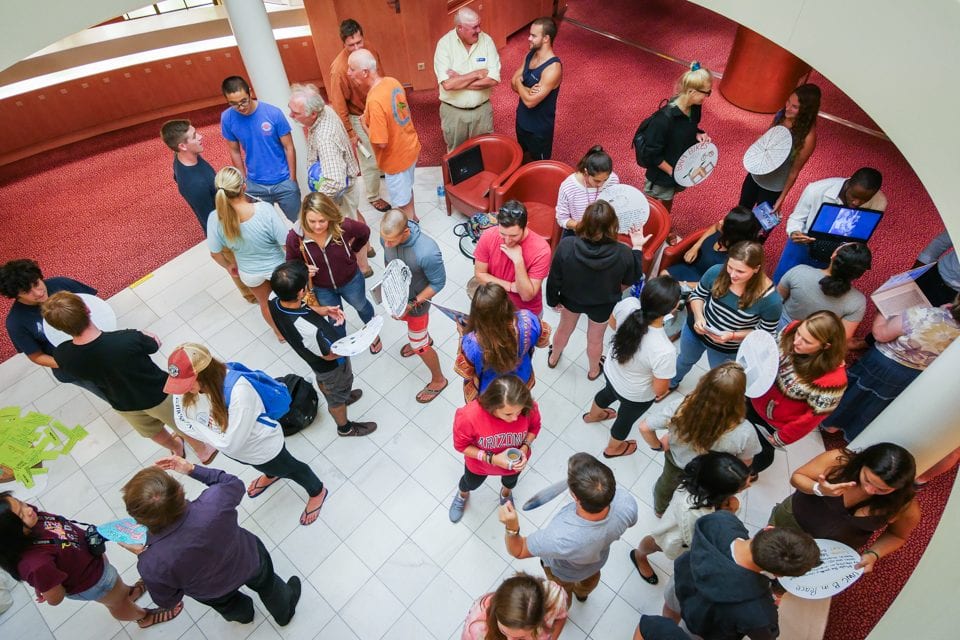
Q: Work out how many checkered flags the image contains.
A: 0